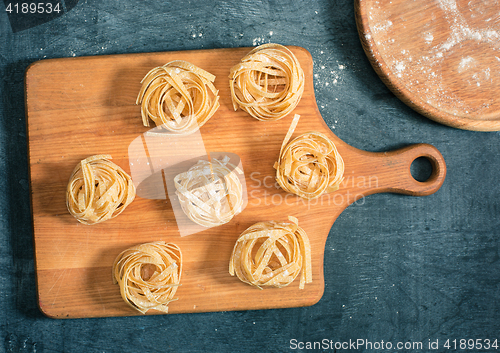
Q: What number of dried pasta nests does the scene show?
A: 7